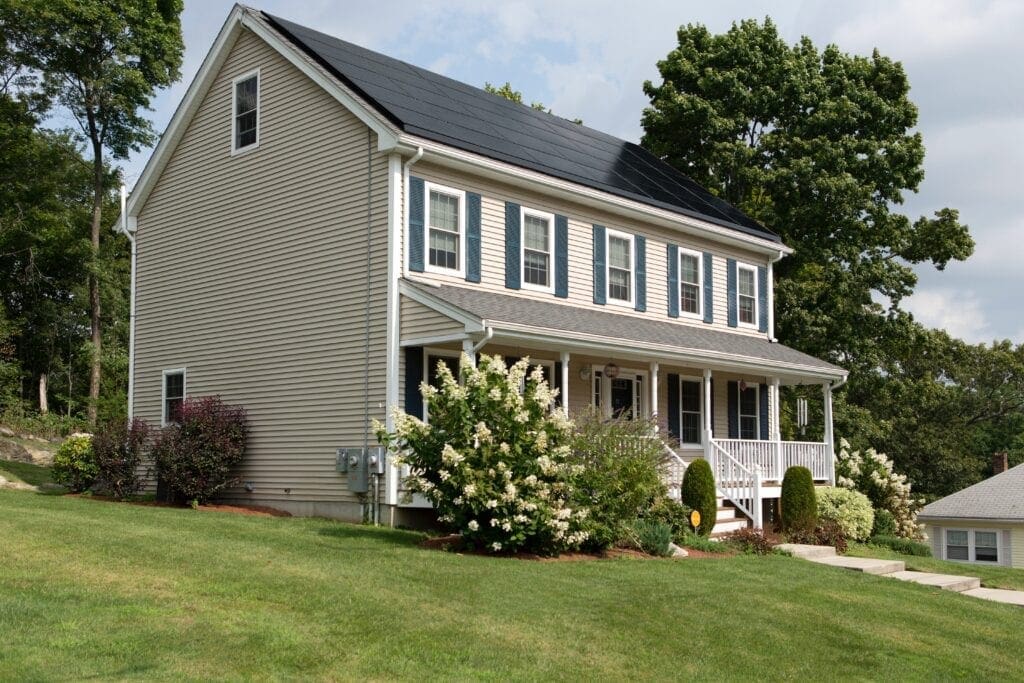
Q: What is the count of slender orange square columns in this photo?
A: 0